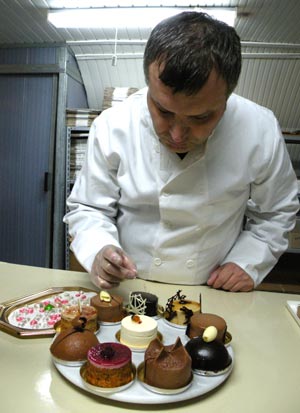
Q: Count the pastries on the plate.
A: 10